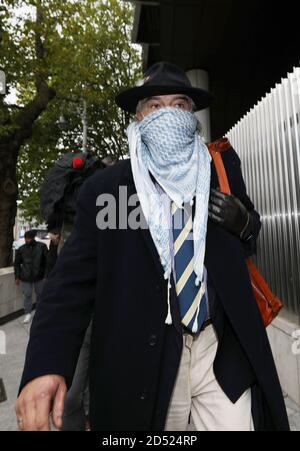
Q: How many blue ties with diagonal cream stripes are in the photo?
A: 1